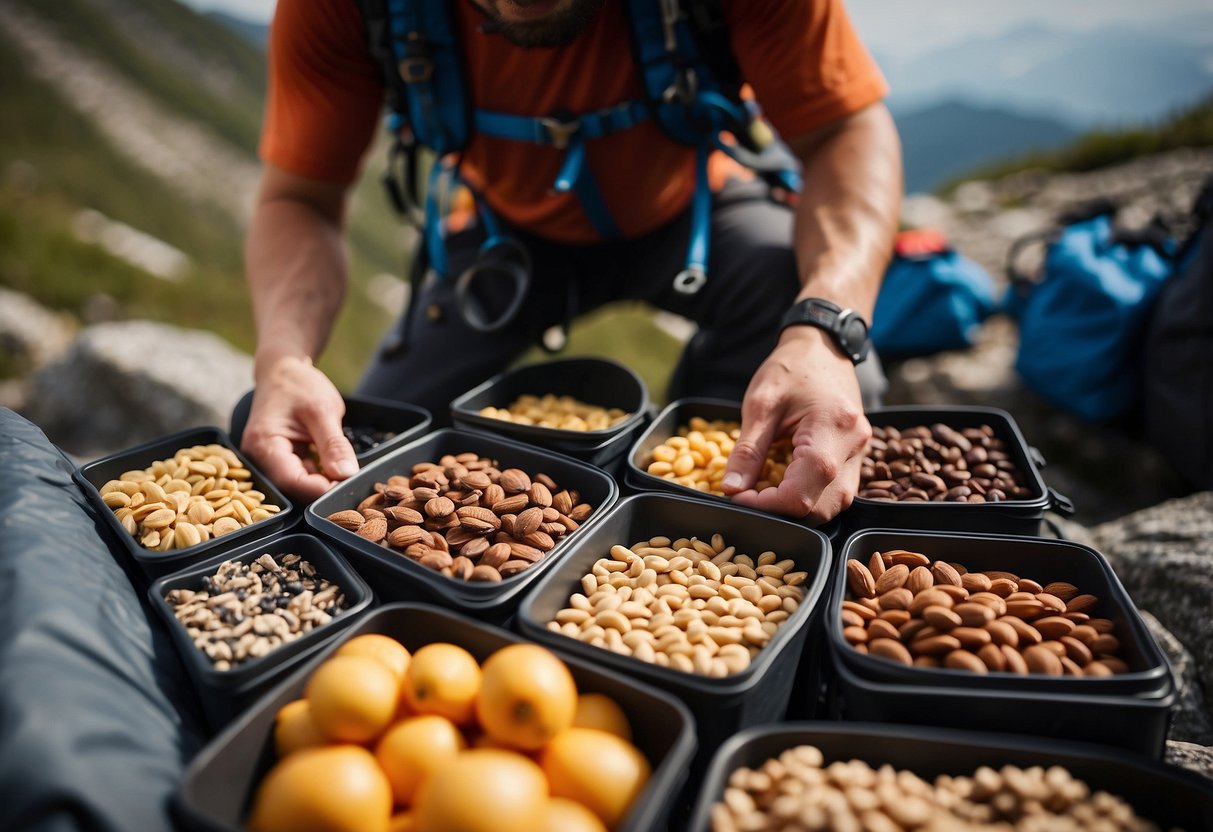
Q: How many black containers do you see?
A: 11